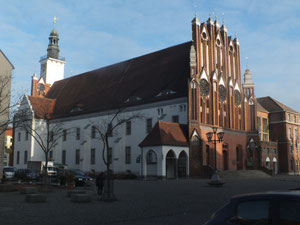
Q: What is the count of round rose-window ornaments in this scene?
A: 3